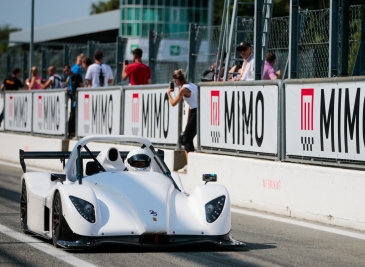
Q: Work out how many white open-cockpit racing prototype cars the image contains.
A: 1